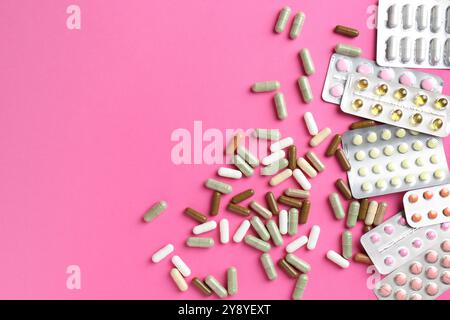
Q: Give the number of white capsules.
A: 14